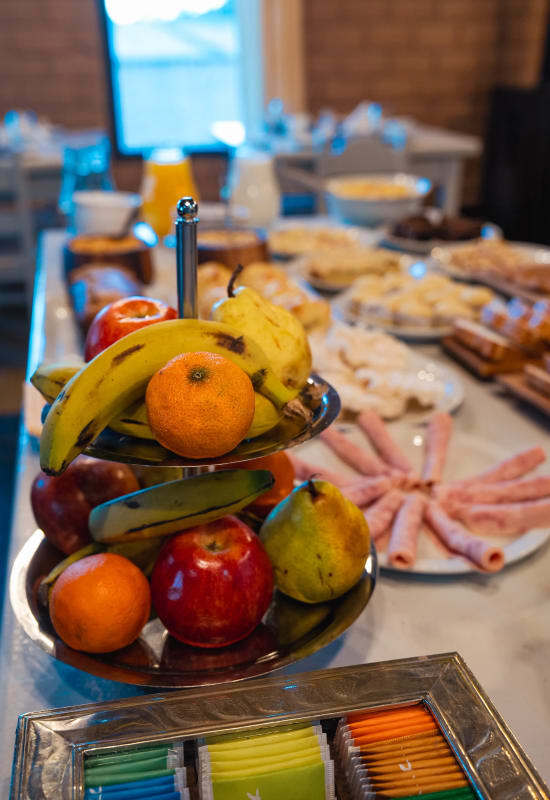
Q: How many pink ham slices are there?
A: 11